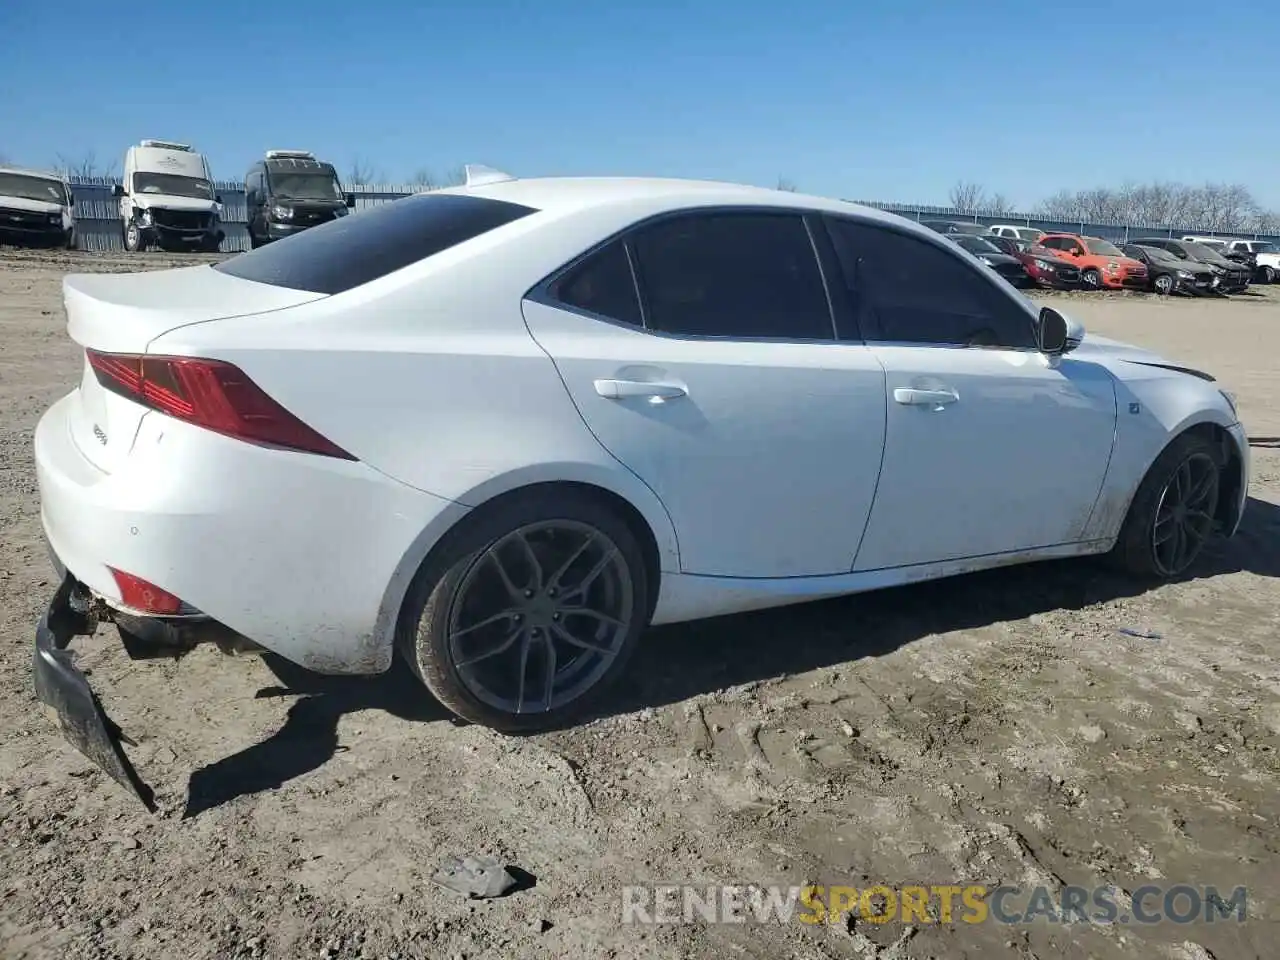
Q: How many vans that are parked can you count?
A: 3